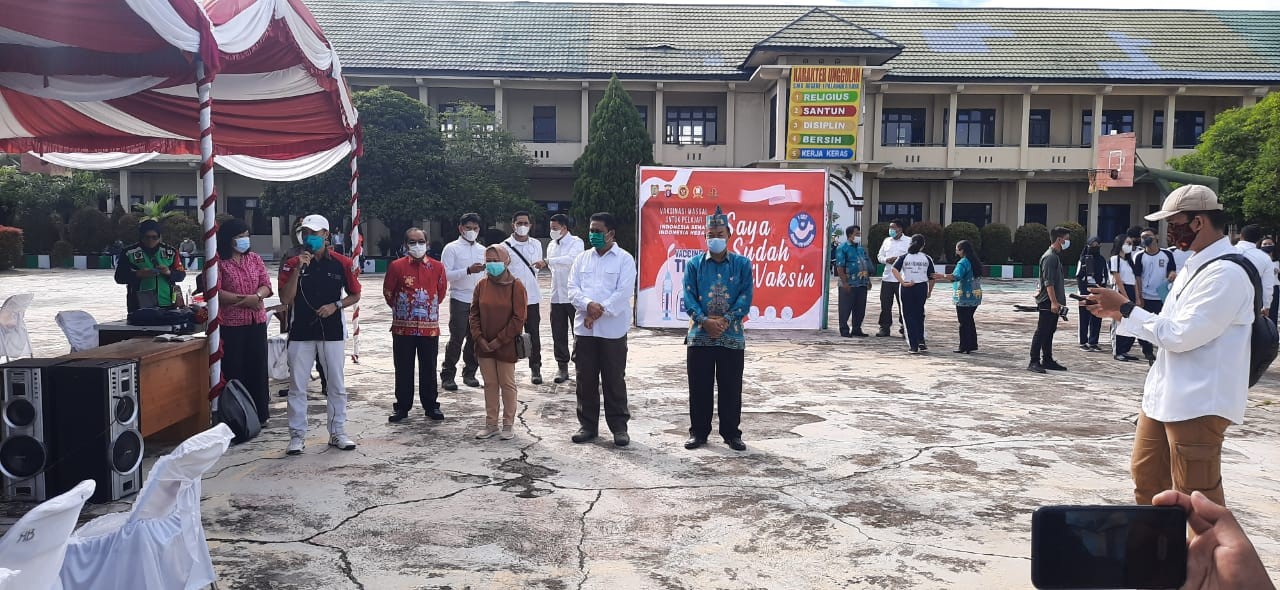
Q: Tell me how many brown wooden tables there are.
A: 1